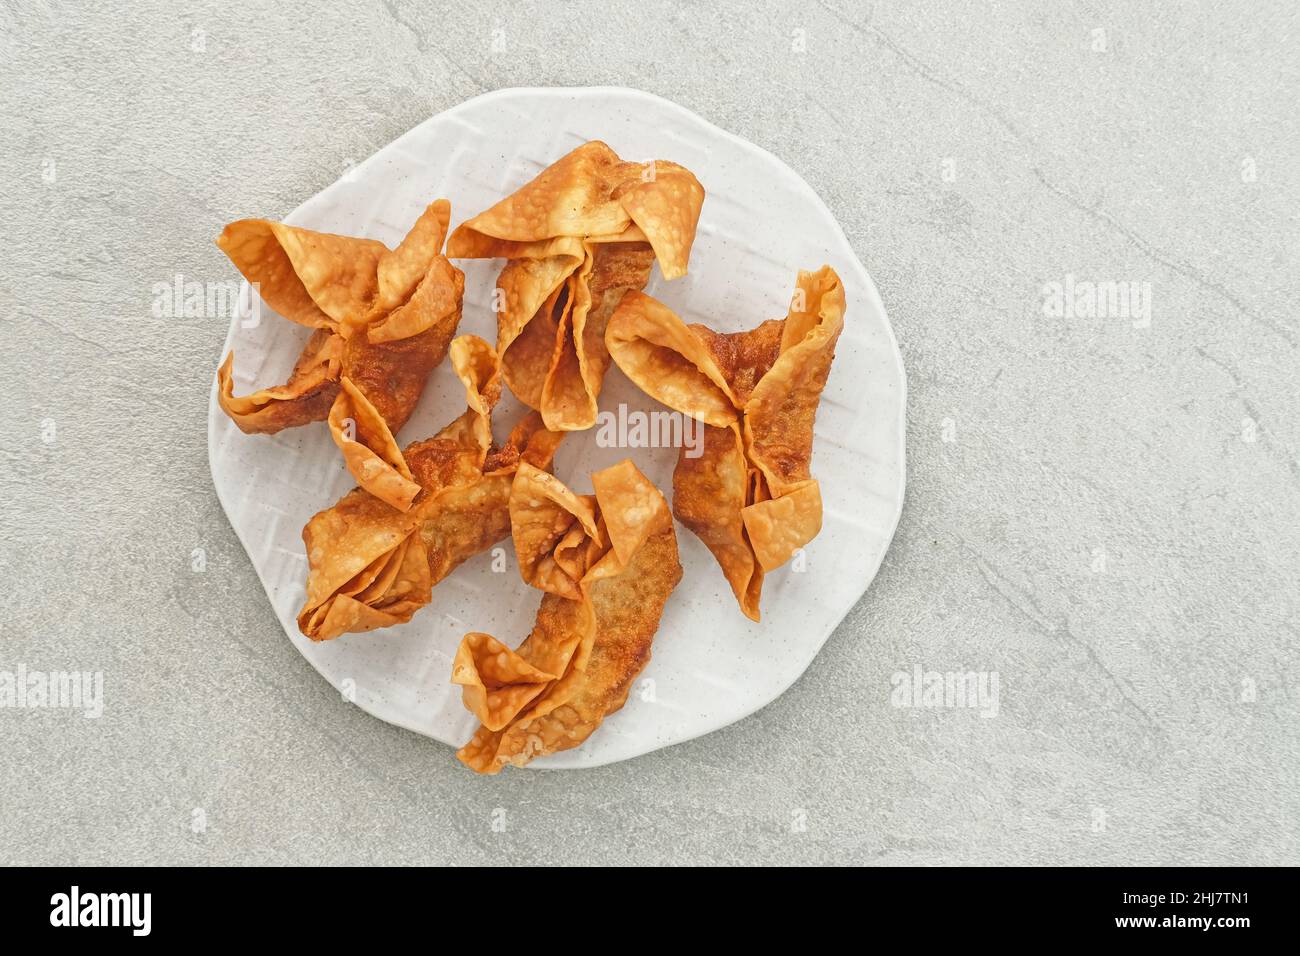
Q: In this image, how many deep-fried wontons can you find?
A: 5